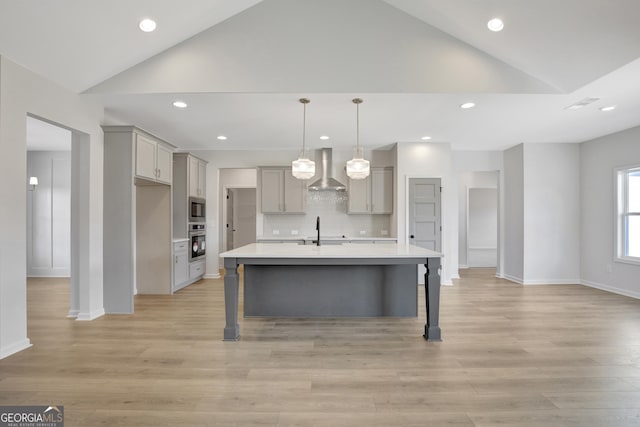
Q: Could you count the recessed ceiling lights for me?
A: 8